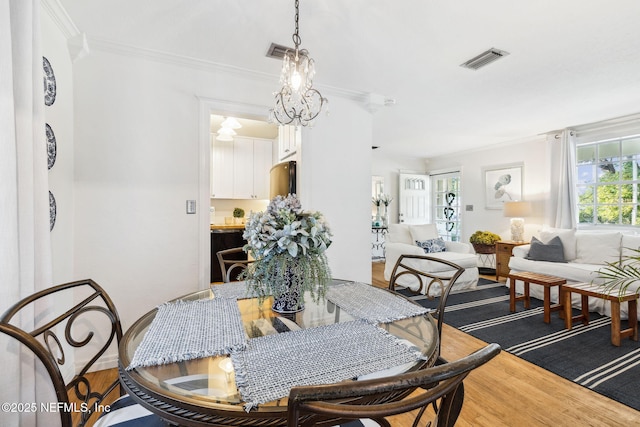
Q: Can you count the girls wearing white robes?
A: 0